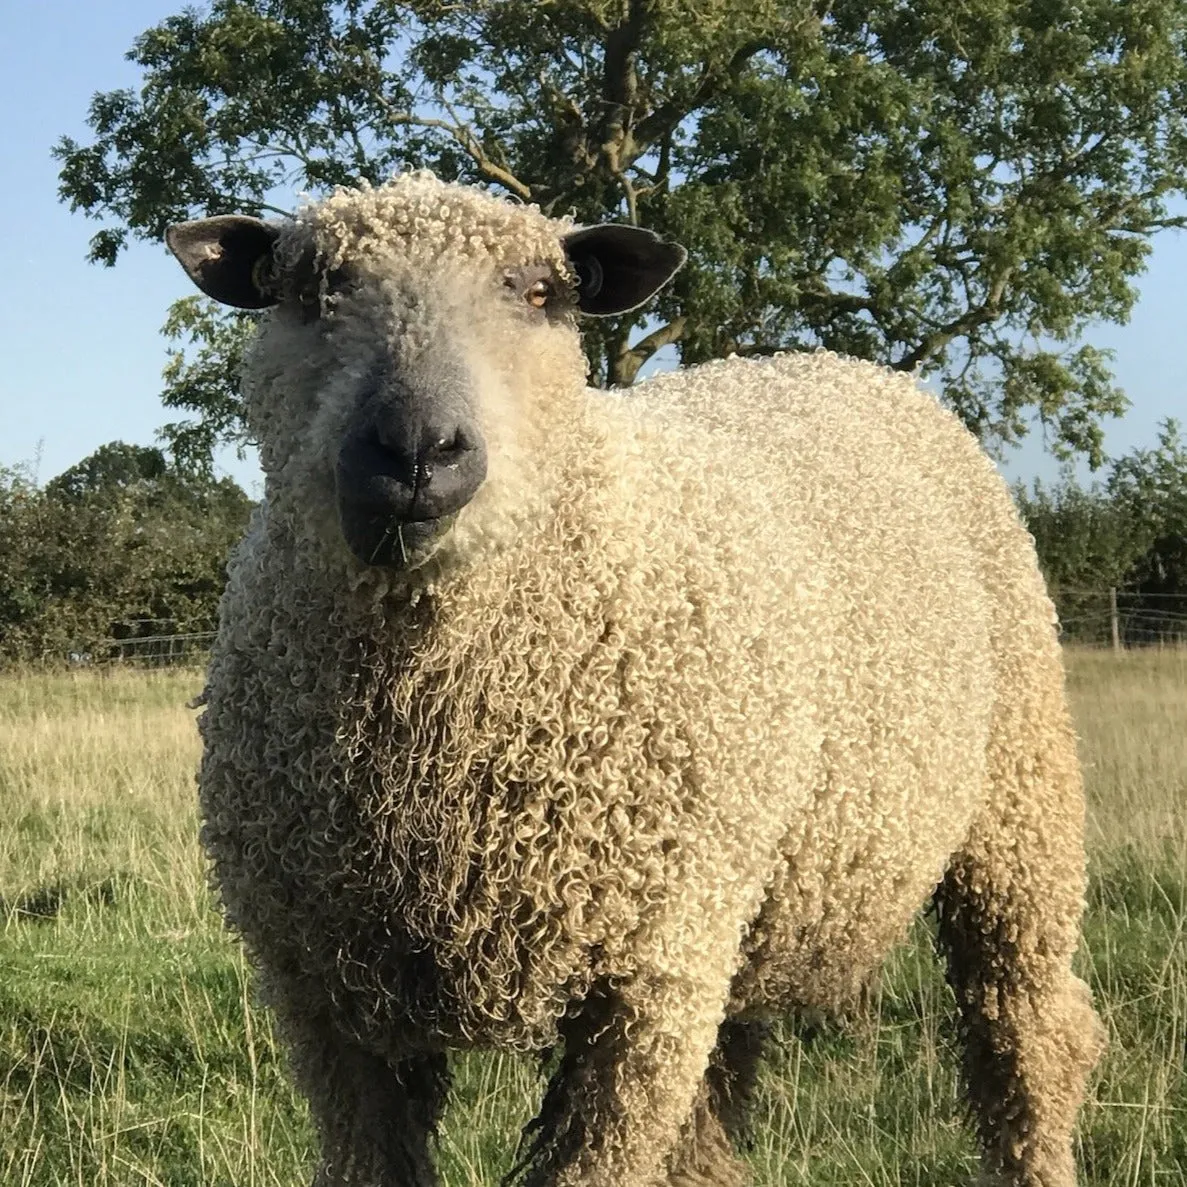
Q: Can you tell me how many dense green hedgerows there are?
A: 2